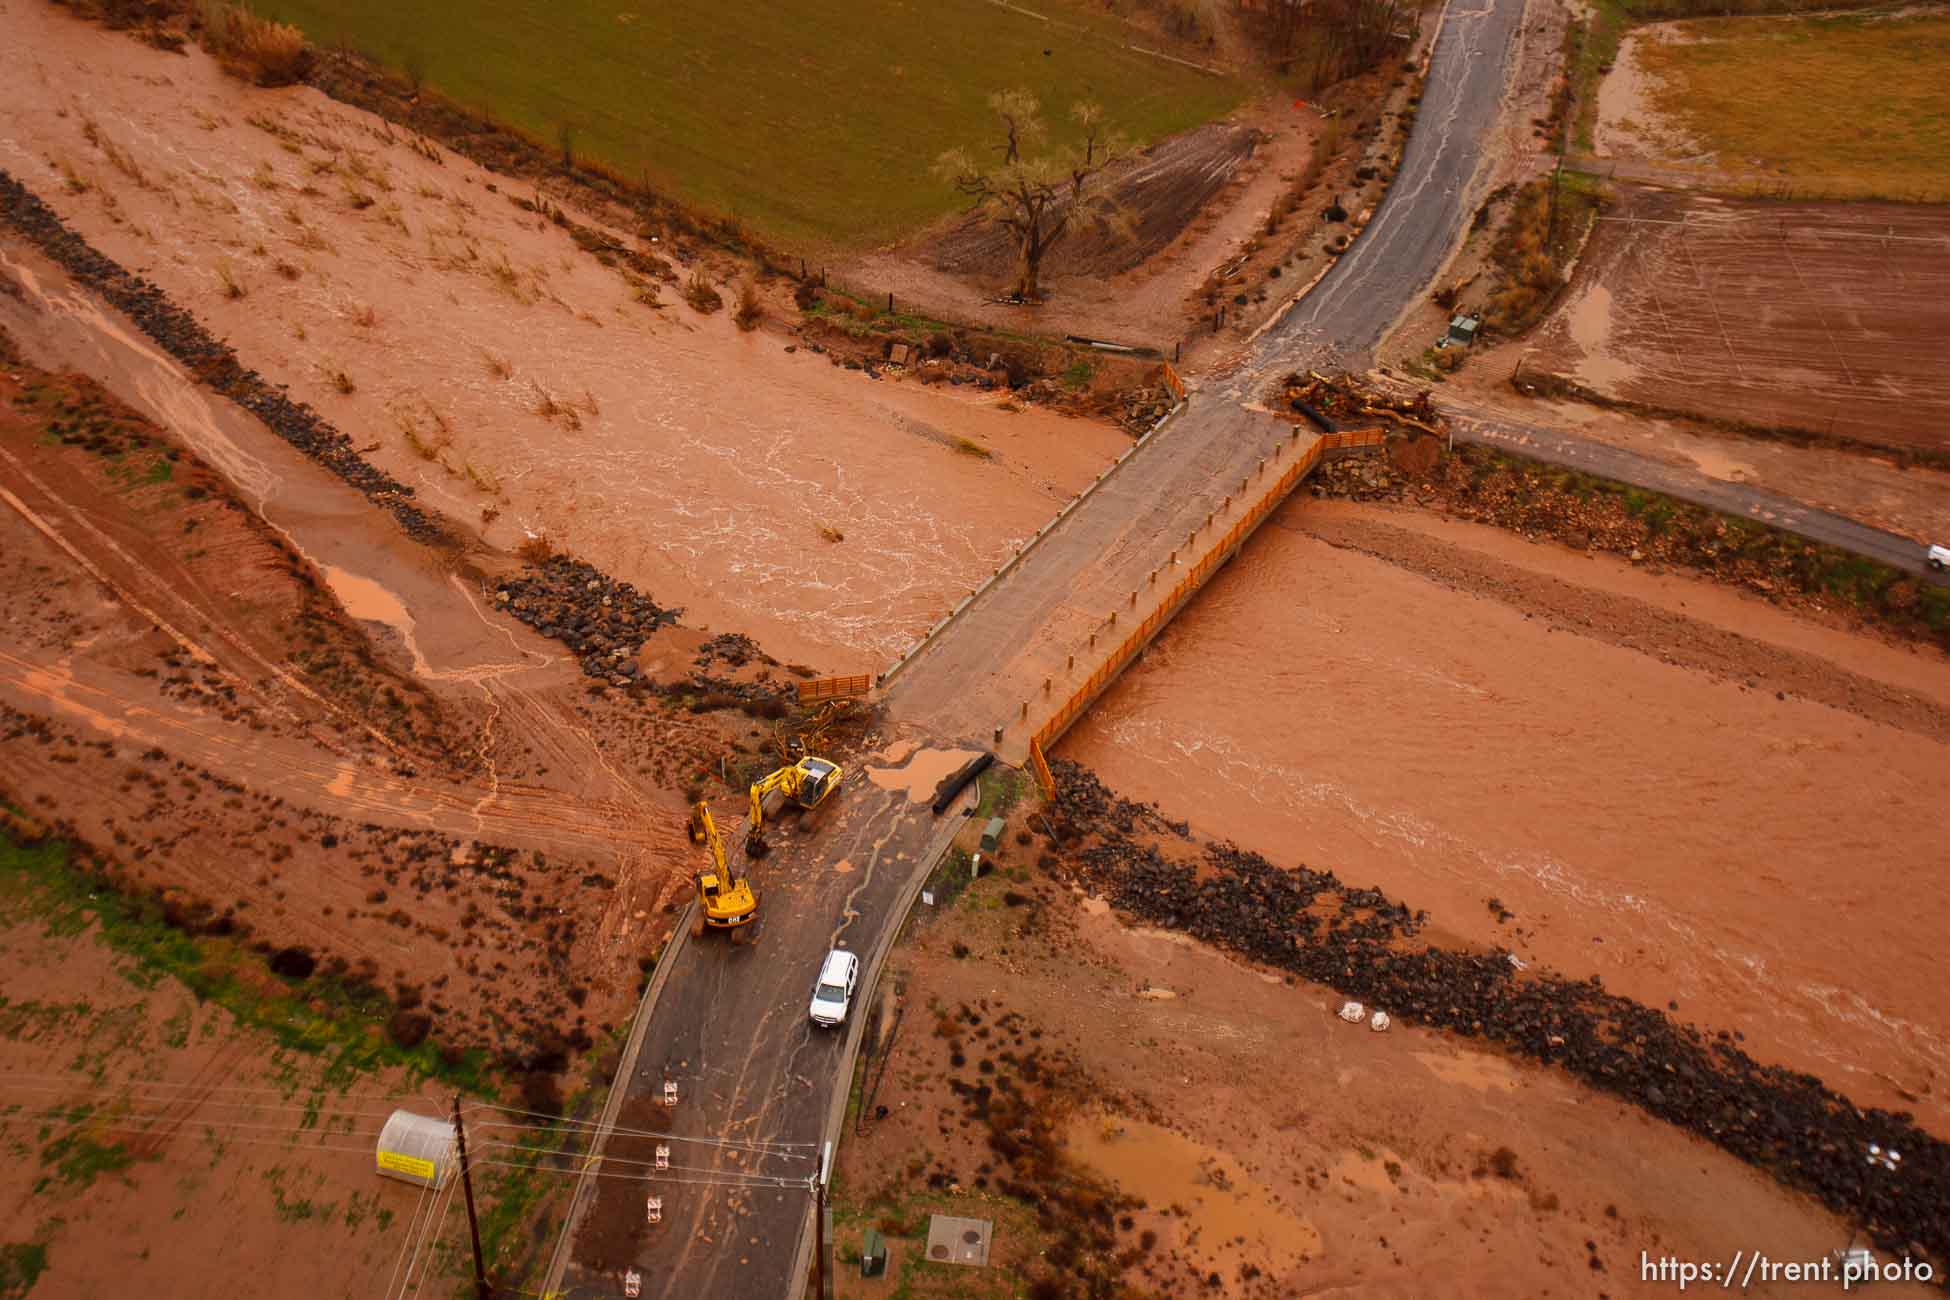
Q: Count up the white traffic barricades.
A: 4